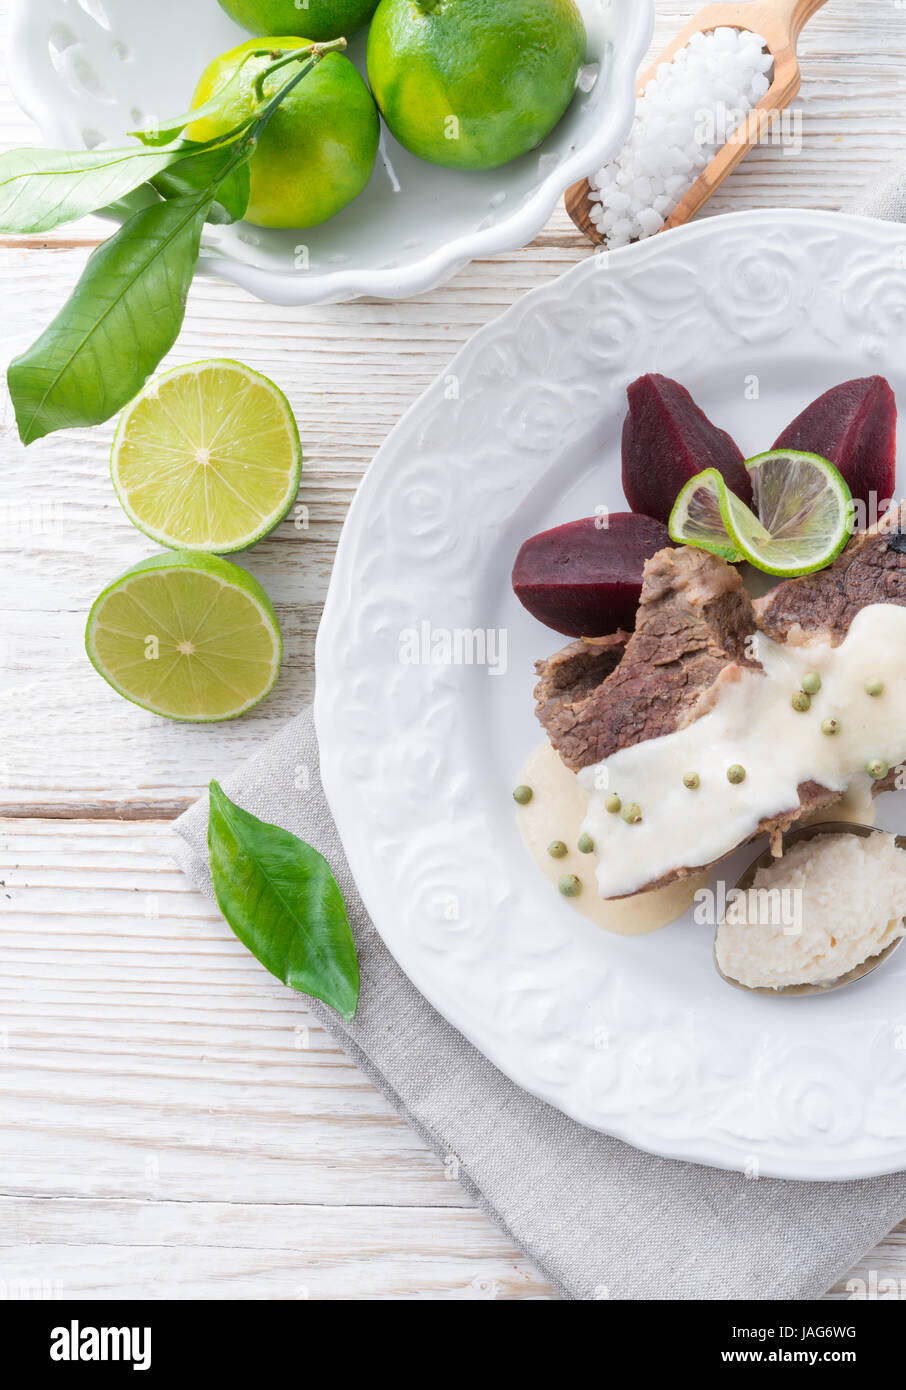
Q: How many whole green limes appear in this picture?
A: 3